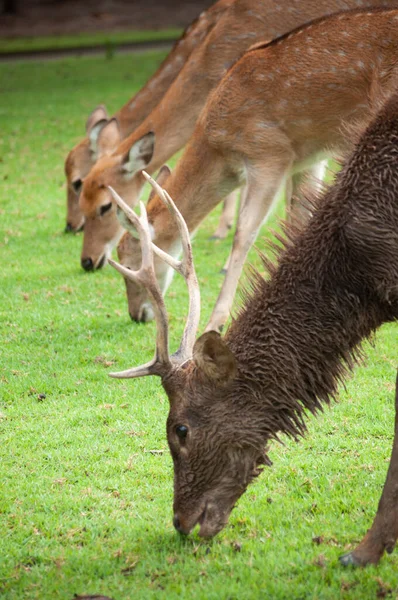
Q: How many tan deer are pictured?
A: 3